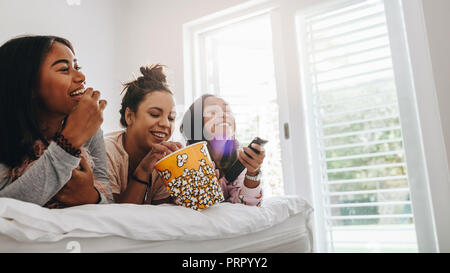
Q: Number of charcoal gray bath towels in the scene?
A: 0